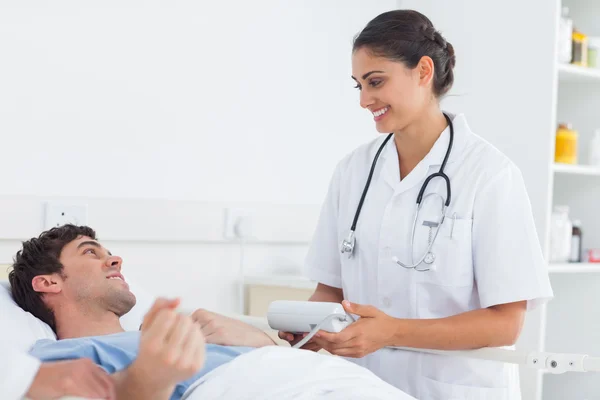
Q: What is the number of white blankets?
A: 1